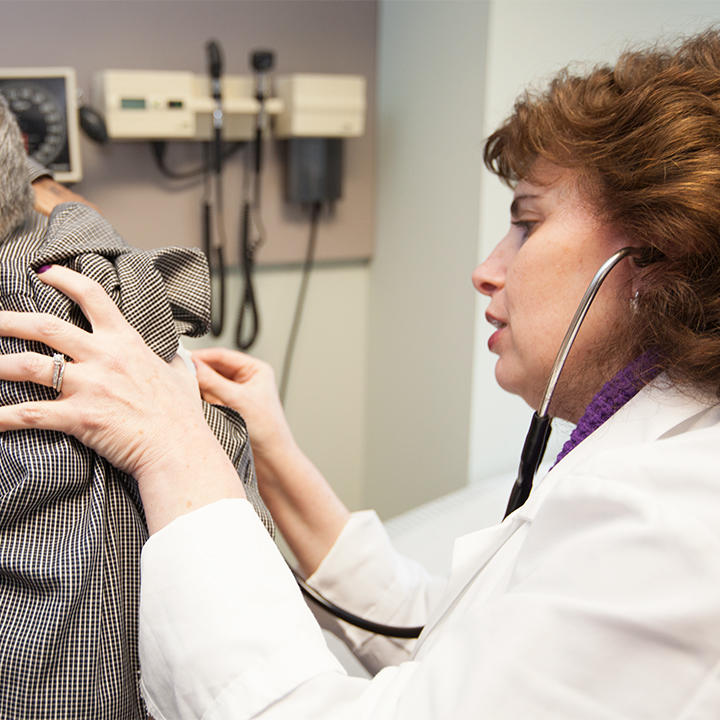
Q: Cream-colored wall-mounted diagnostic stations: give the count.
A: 1